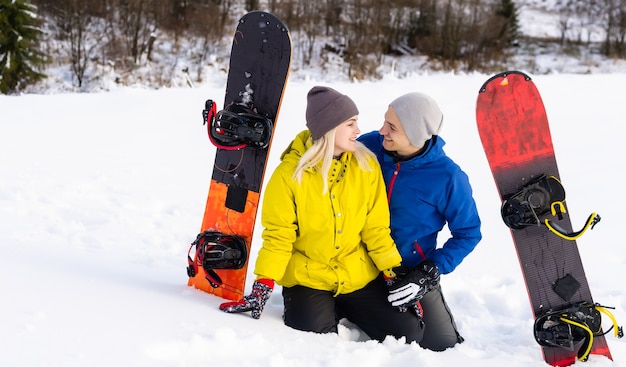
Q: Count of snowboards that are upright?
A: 2